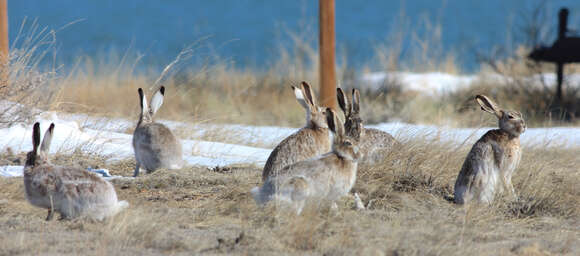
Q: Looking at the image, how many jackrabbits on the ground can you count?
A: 6